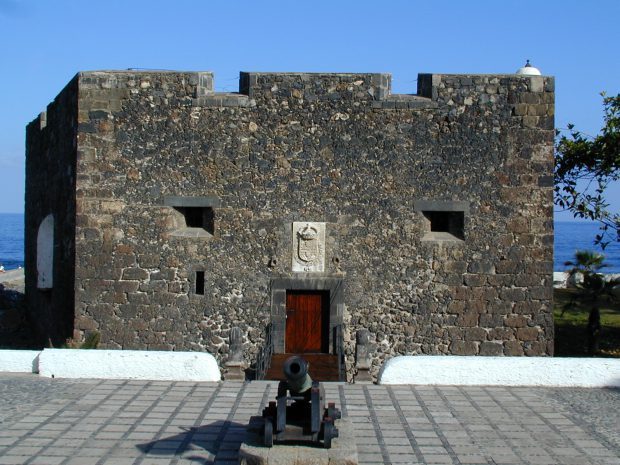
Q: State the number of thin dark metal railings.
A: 2